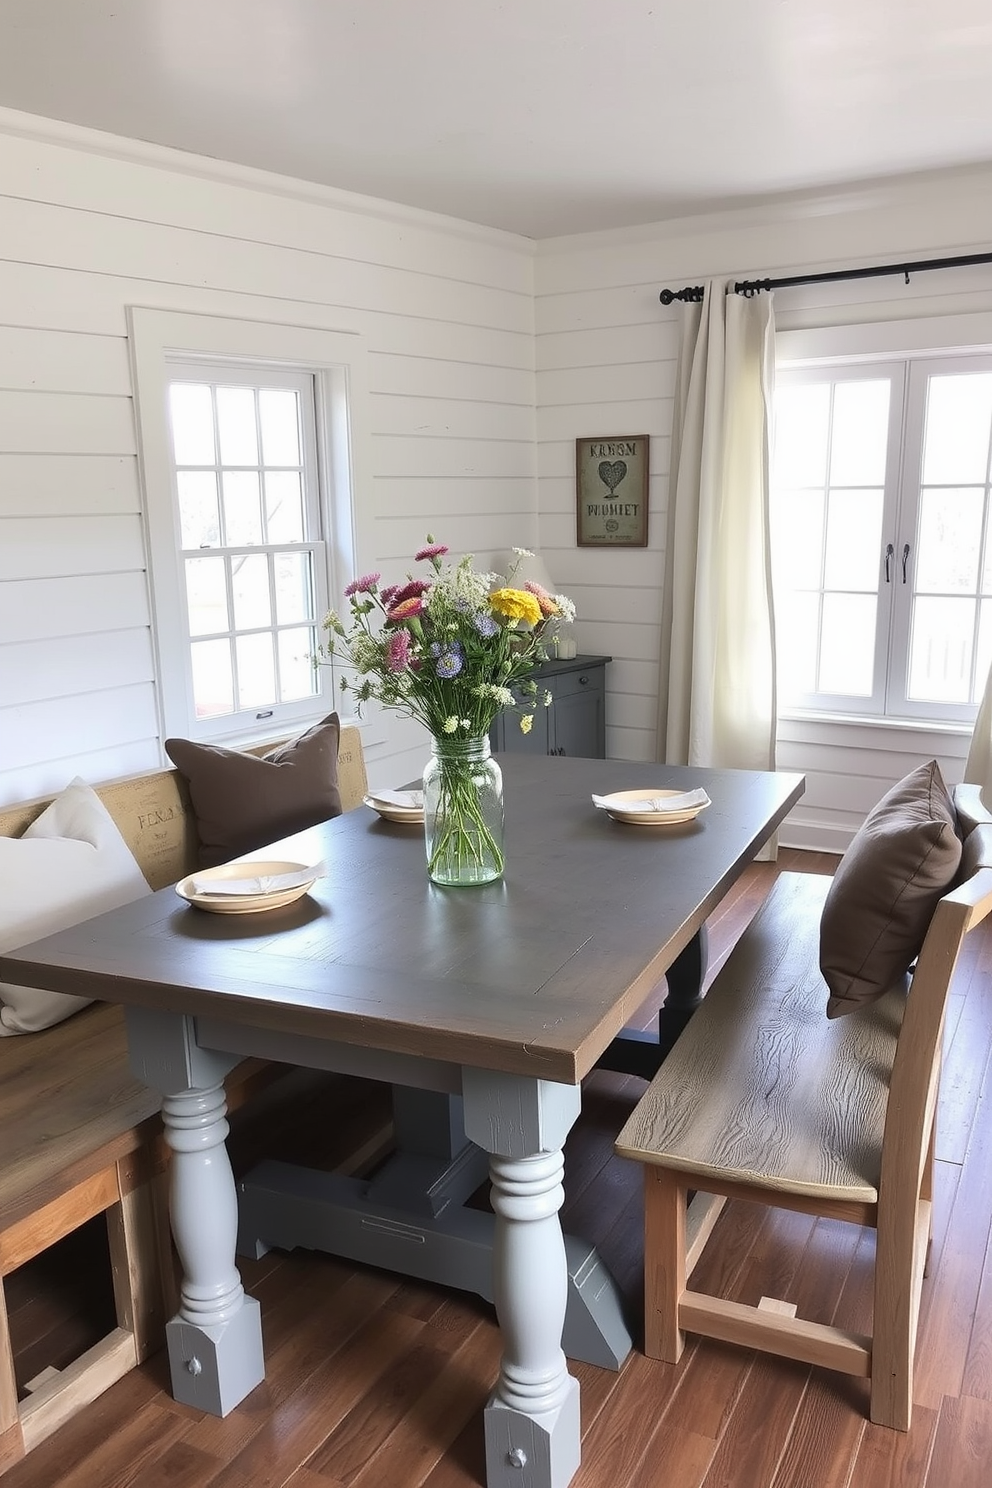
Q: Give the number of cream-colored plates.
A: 3